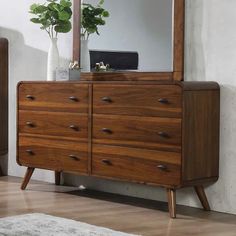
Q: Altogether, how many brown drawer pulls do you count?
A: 12